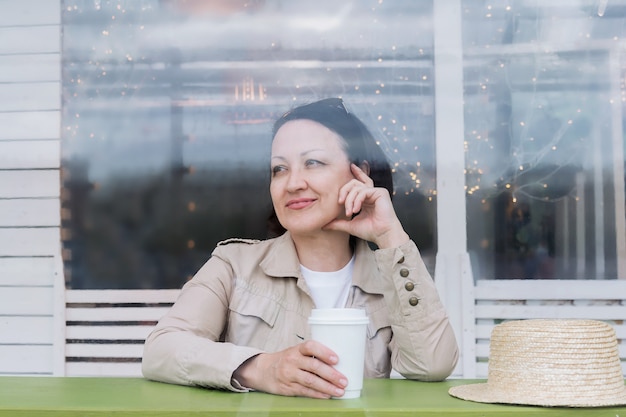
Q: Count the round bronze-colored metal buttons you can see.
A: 4